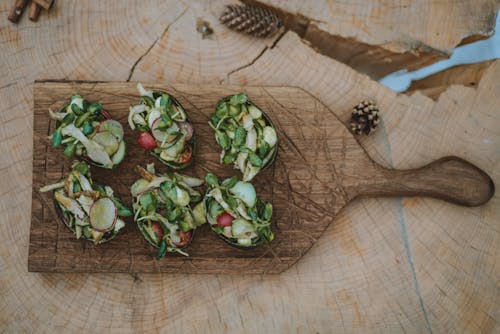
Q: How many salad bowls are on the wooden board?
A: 6